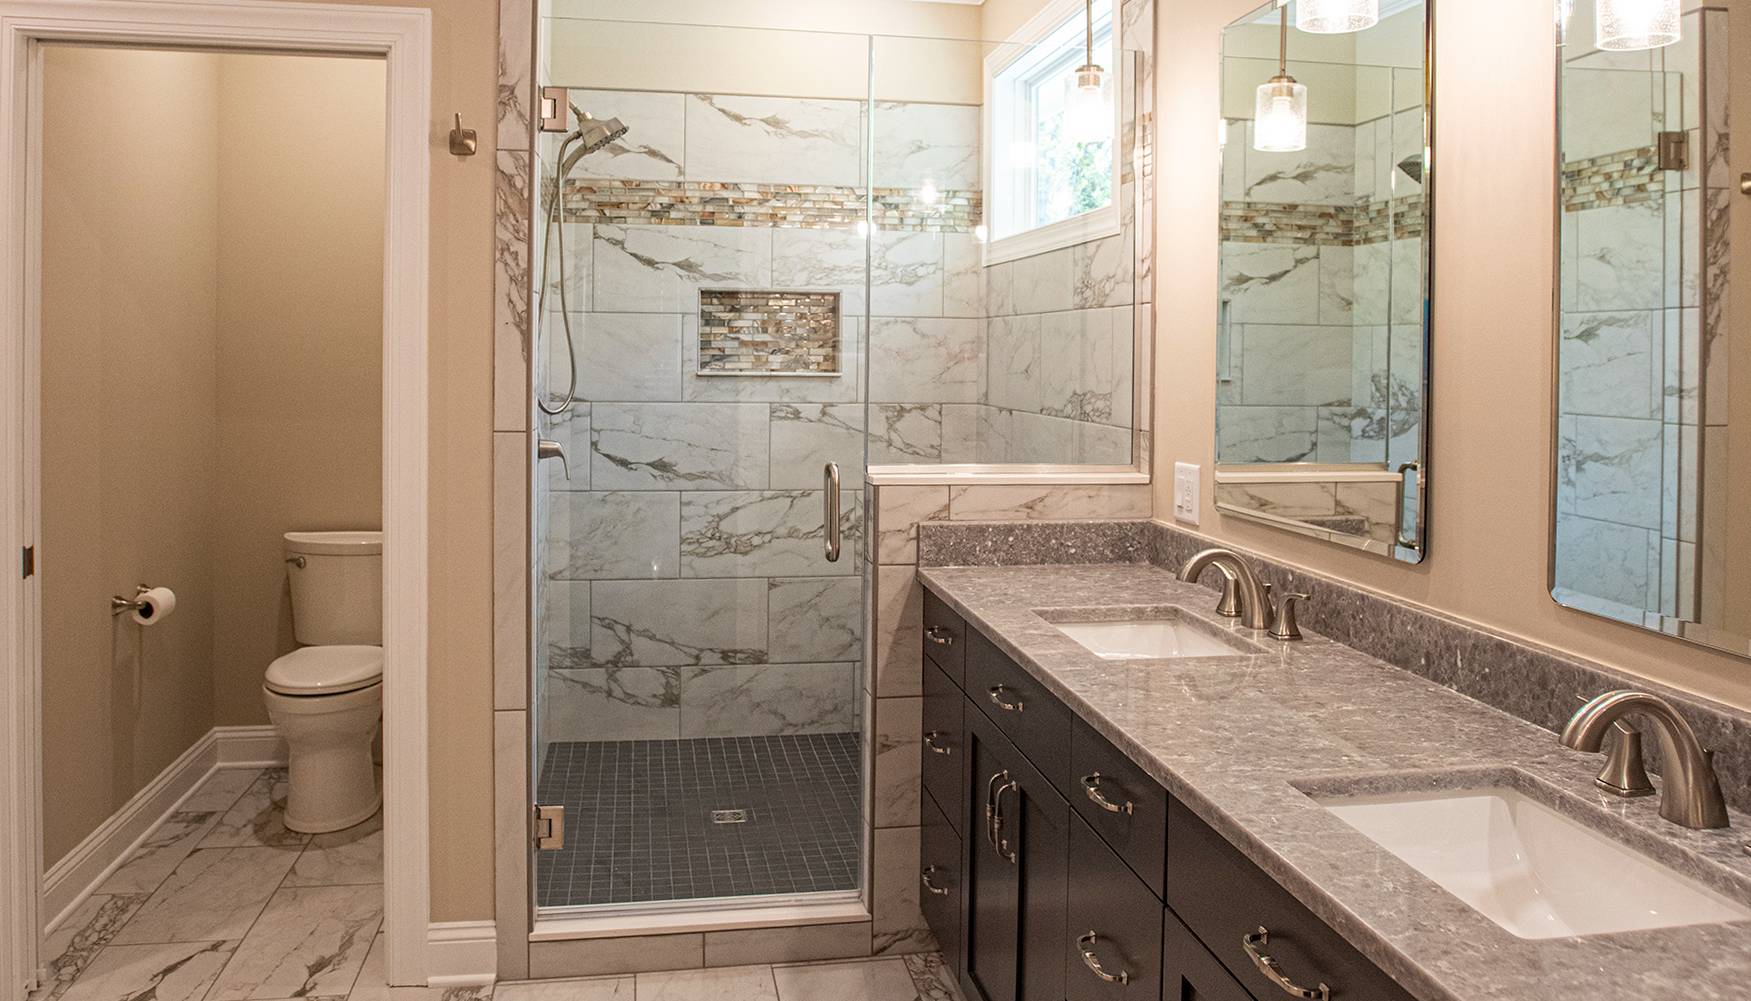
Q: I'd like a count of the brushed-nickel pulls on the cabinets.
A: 9